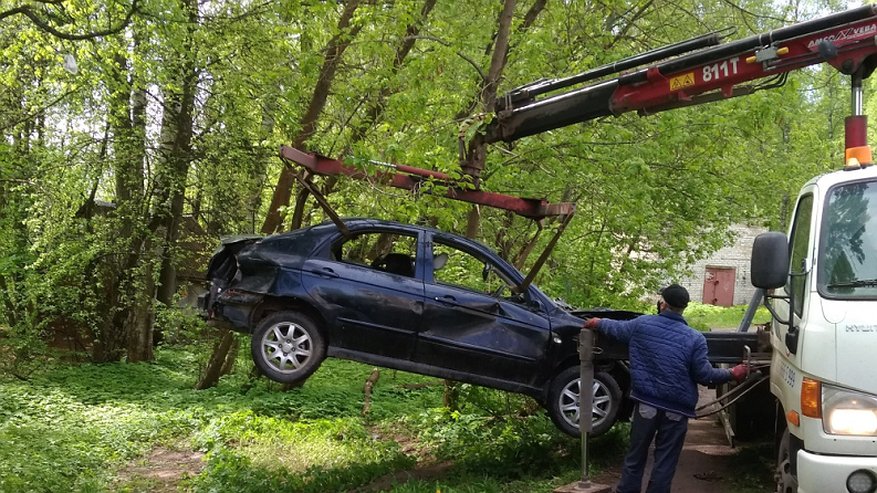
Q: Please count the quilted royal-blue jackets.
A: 1